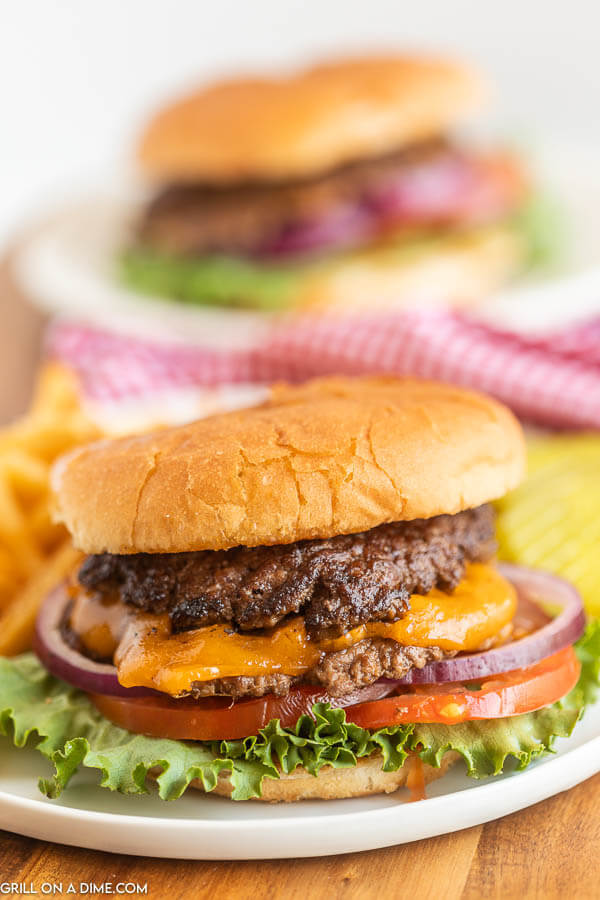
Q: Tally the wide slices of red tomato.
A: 2